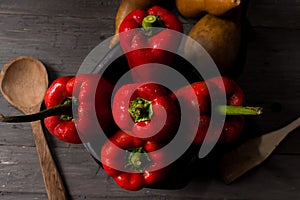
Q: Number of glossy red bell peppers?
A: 5